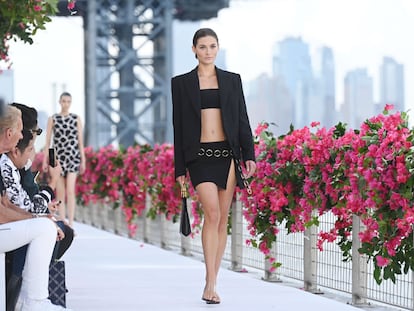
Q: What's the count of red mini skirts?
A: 0